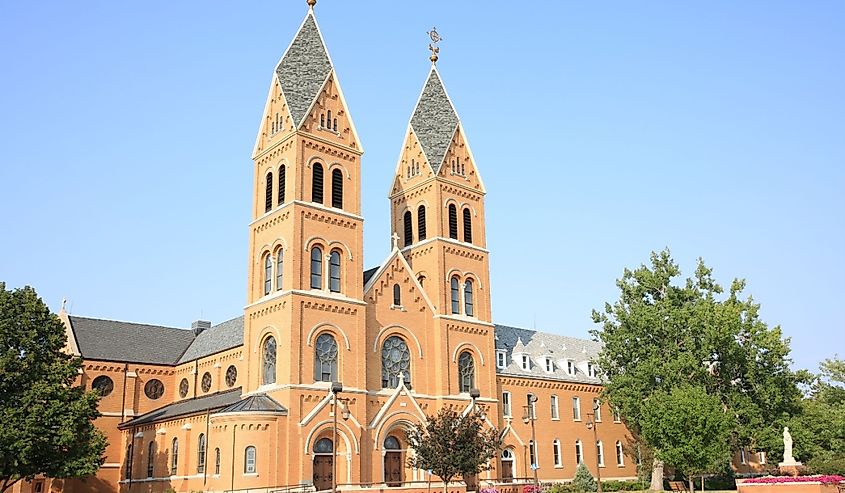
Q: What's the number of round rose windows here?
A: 5